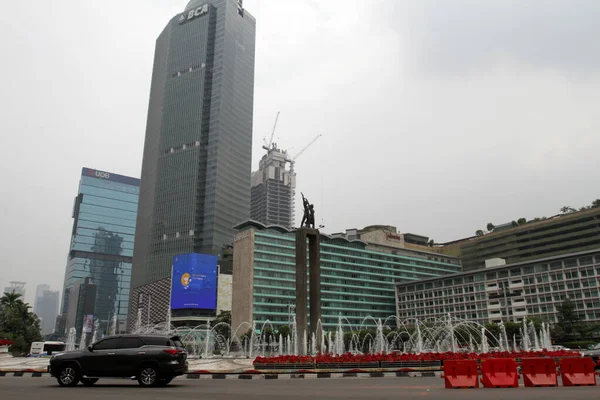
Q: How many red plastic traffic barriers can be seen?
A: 4